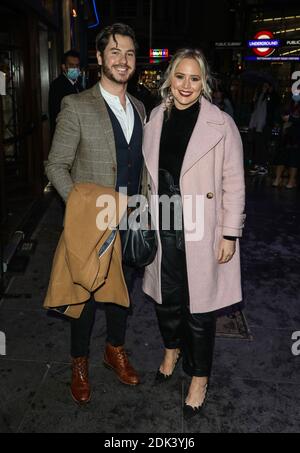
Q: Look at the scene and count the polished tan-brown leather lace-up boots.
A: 2